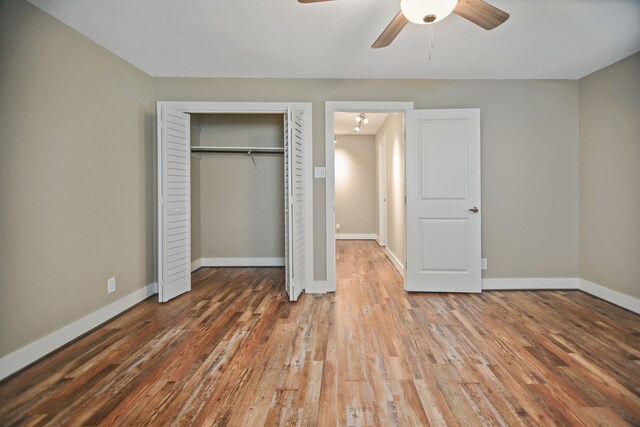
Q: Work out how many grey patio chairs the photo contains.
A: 0